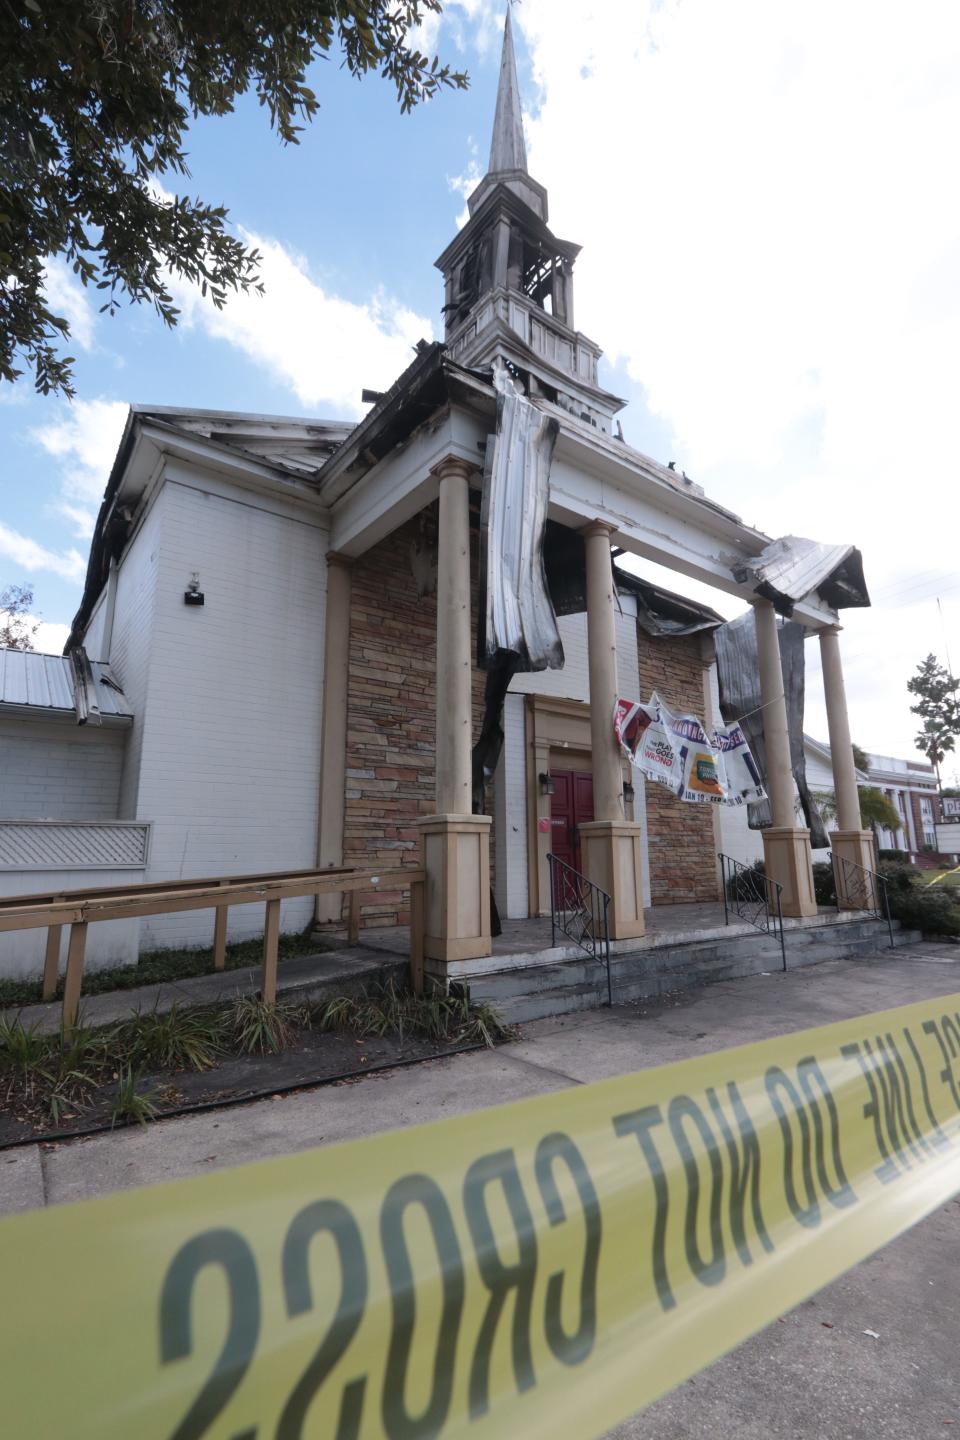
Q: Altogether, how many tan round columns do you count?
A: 4